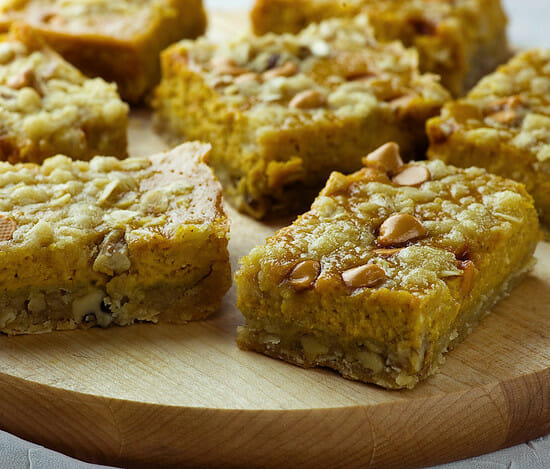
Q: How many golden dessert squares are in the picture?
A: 7